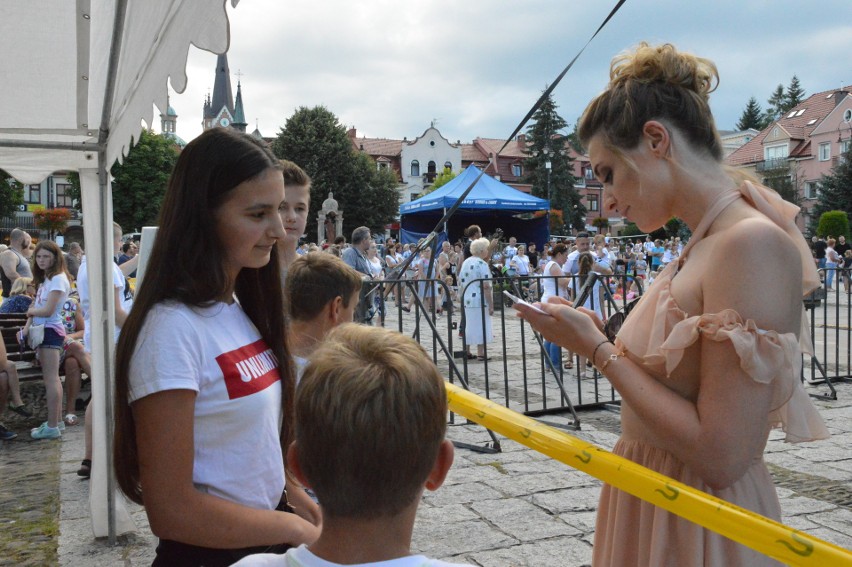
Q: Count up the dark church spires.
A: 2